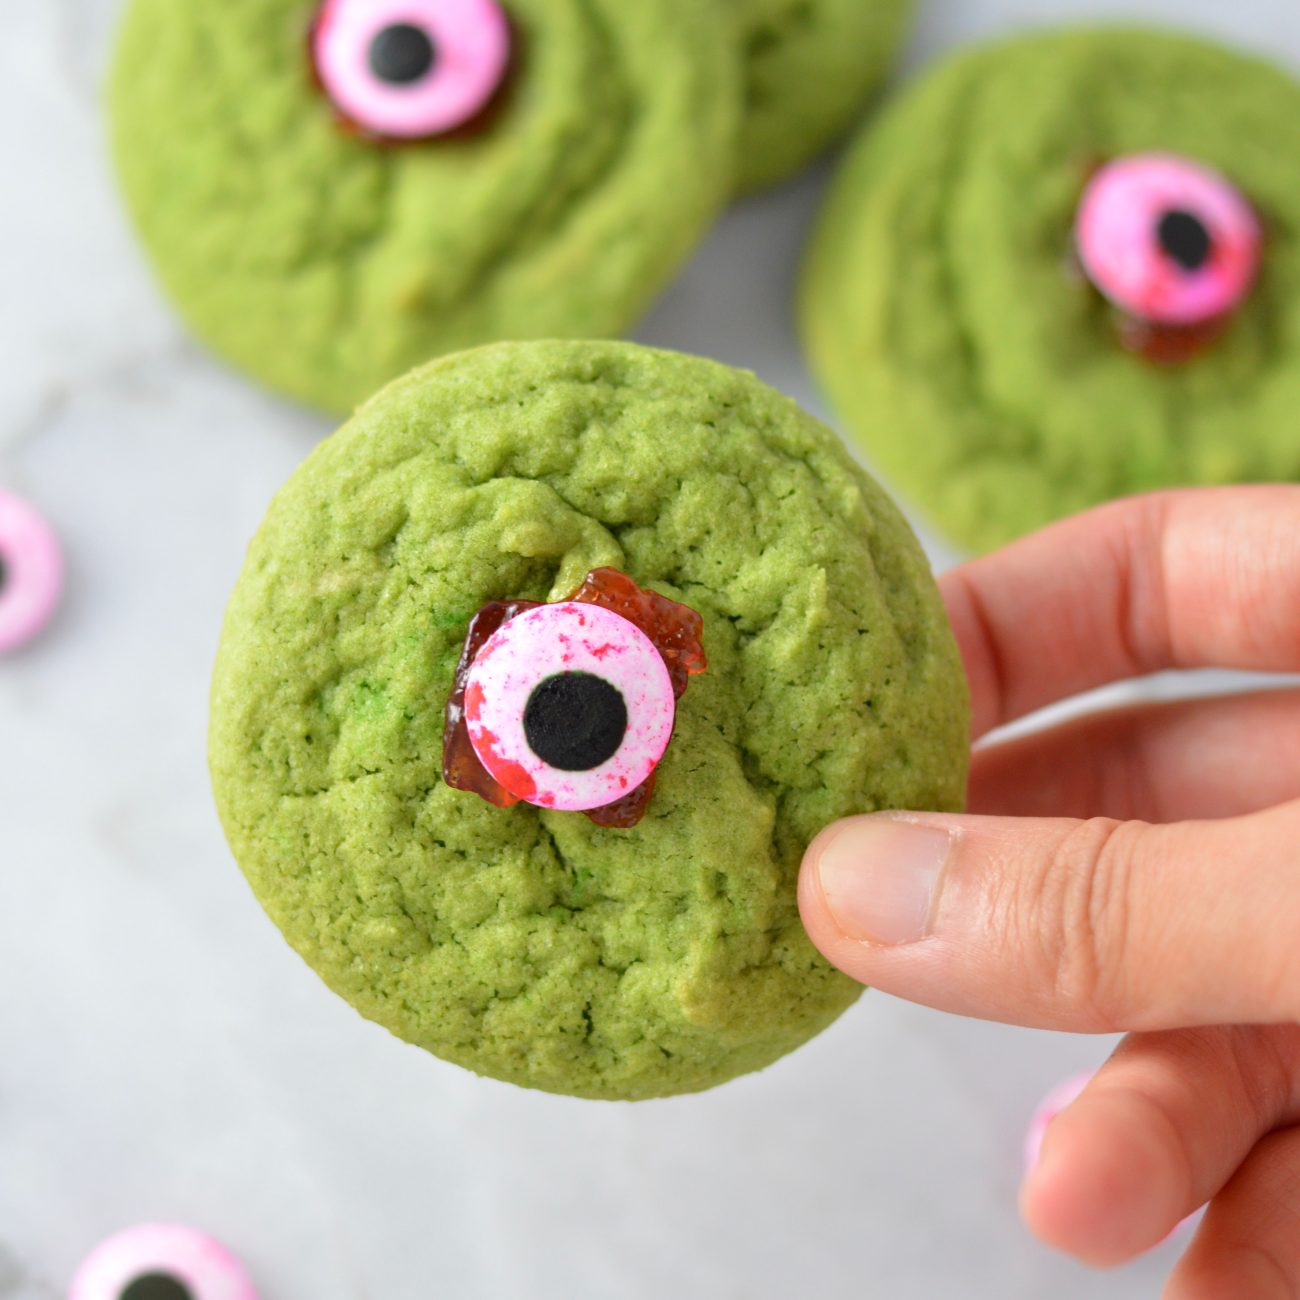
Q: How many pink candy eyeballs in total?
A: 6